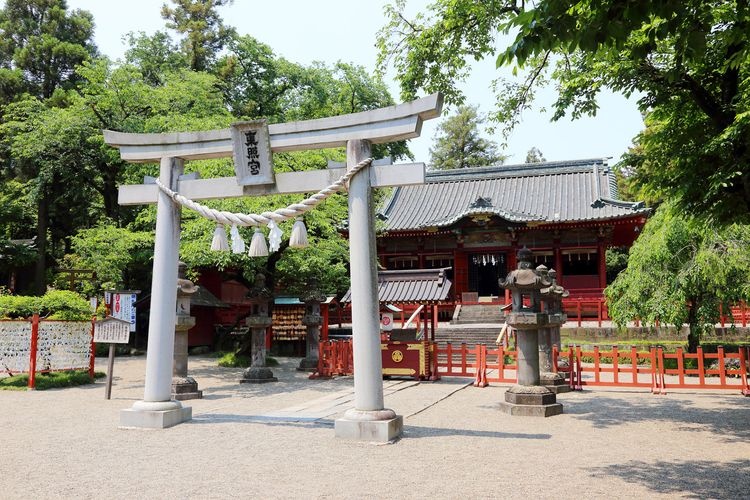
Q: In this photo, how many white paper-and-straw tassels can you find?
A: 5